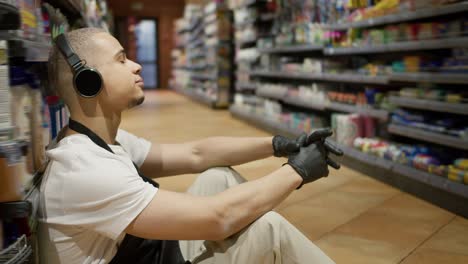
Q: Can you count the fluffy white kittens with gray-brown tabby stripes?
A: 0